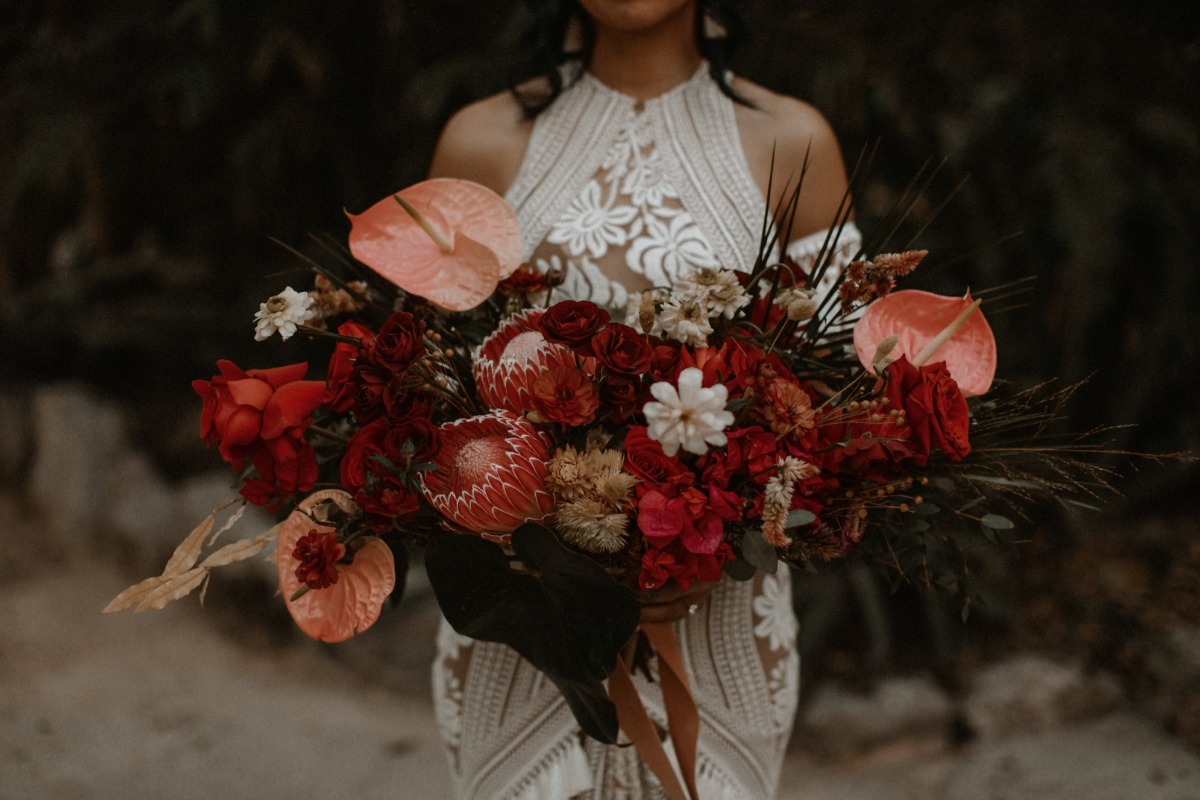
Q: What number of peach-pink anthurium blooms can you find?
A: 3